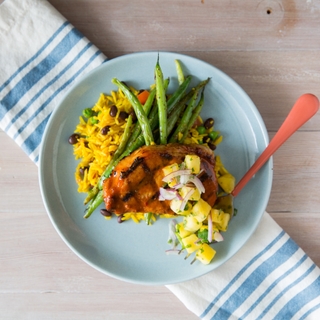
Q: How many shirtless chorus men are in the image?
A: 0